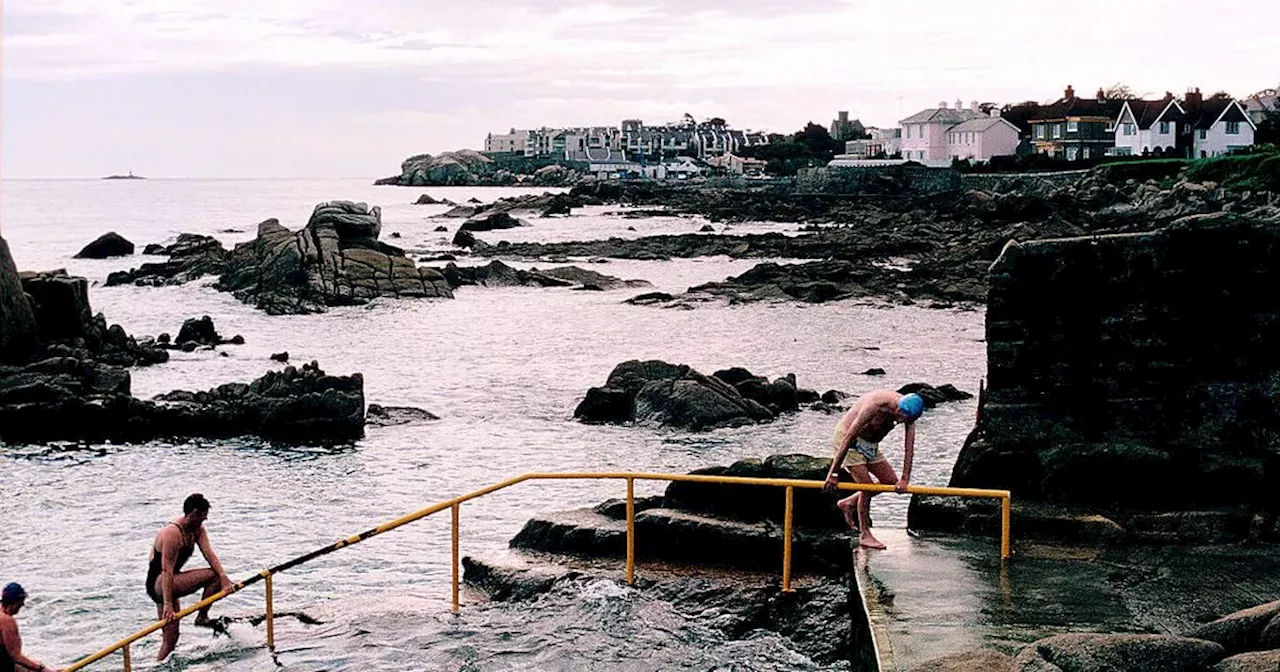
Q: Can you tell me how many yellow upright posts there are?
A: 6